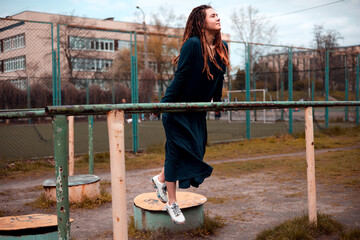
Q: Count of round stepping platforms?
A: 3